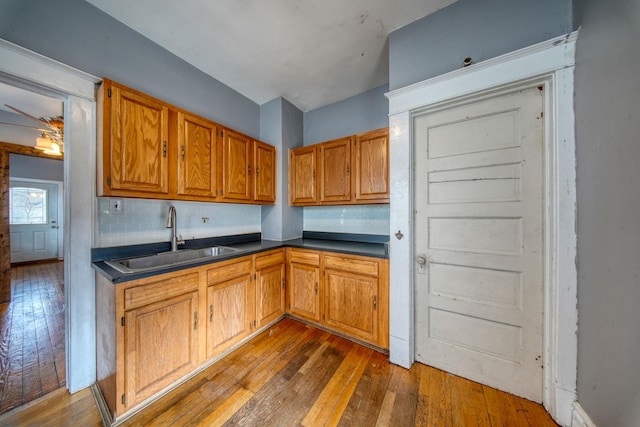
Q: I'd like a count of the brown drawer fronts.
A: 5